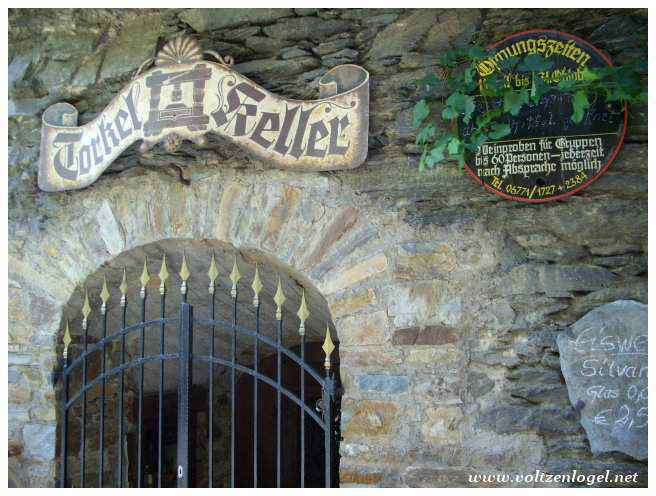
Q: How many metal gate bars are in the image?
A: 13